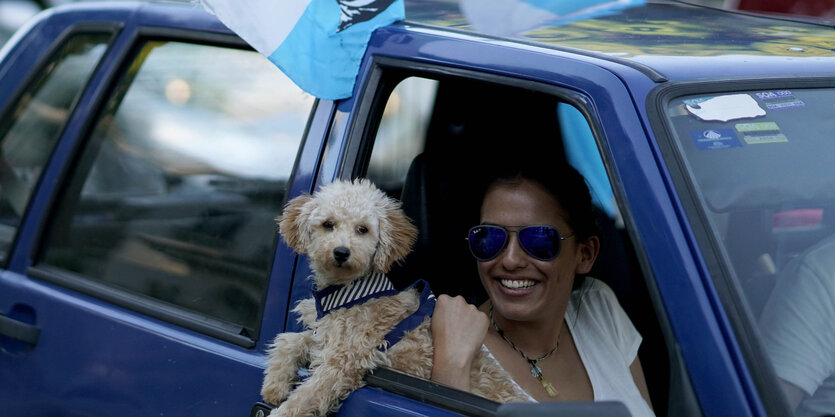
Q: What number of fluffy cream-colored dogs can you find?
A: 1